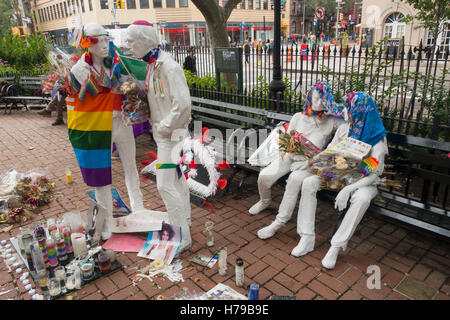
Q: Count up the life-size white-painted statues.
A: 4